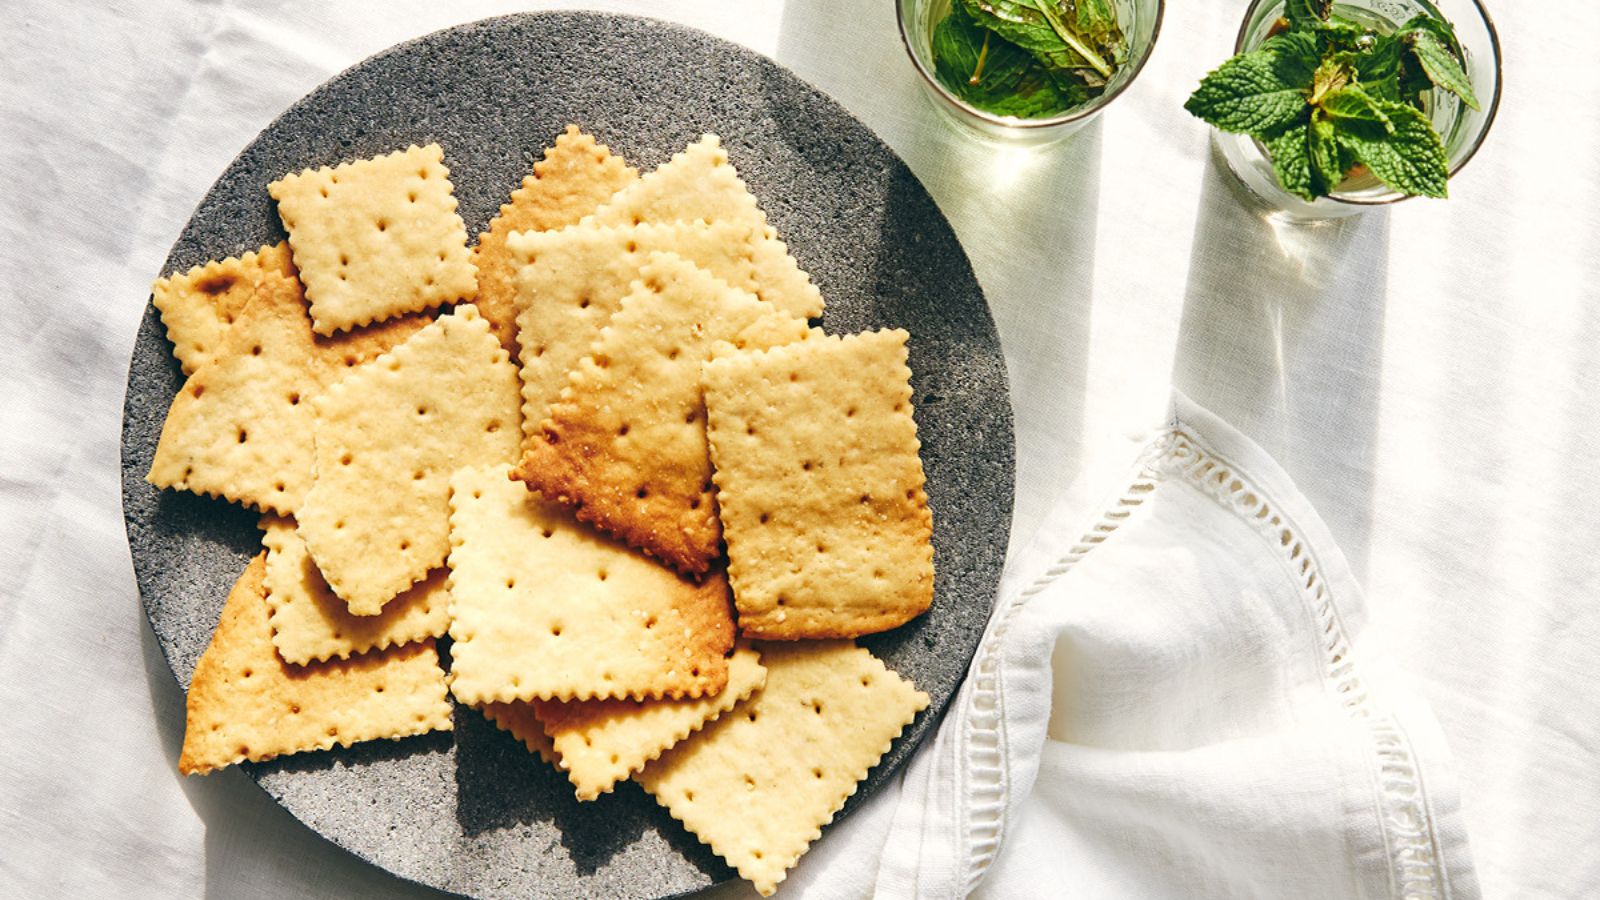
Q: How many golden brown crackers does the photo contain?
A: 15